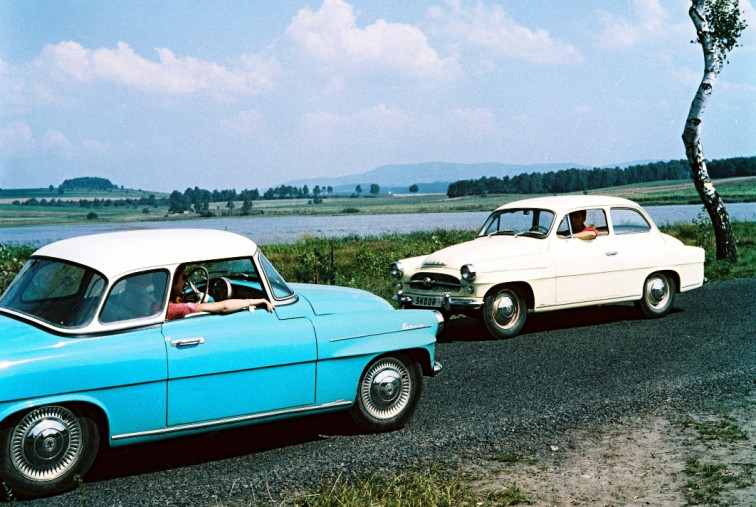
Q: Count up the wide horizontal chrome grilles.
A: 1